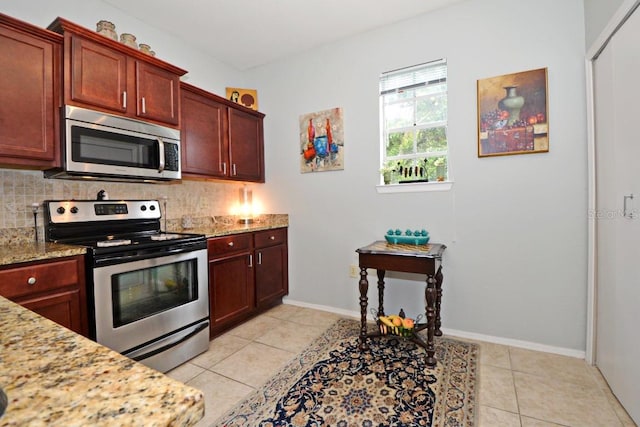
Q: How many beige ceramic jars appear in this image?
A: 3